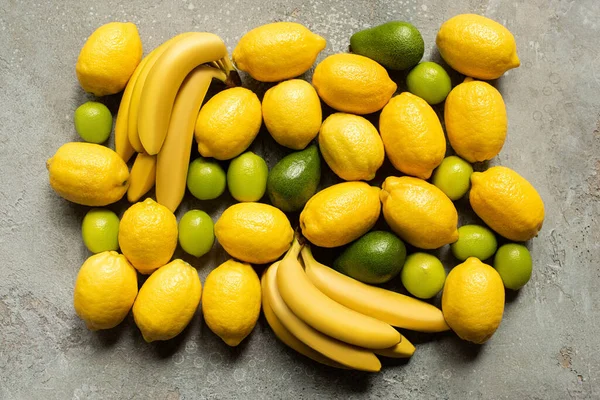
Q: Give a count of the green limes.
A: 10